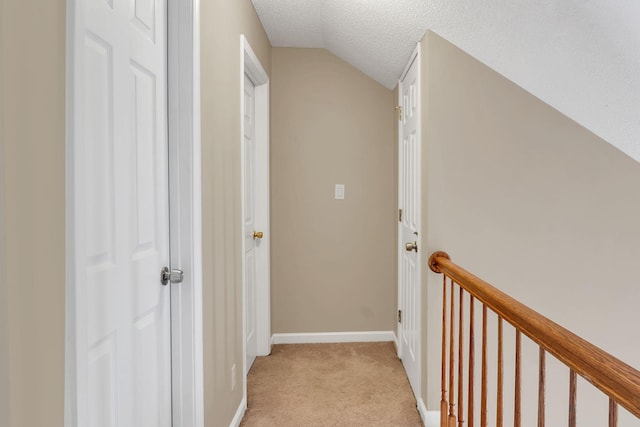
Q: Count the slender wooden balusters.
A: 10